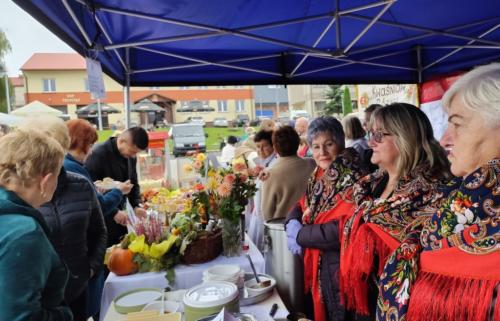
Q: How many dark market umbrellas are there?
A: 3